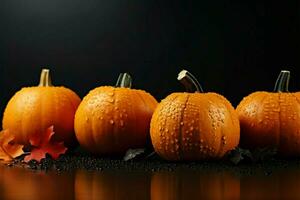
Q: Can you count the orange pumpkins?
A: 4